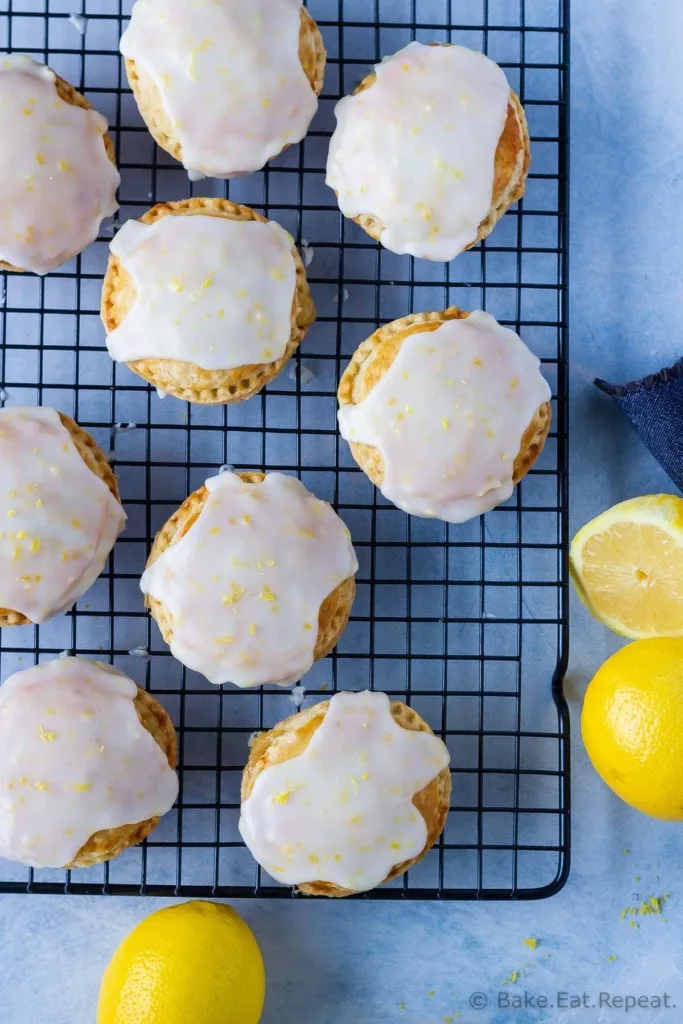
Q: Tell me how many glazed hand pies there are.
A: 9